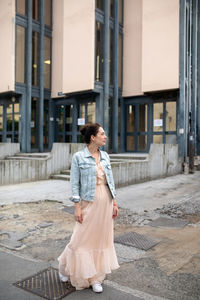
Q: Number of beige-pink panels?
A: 3